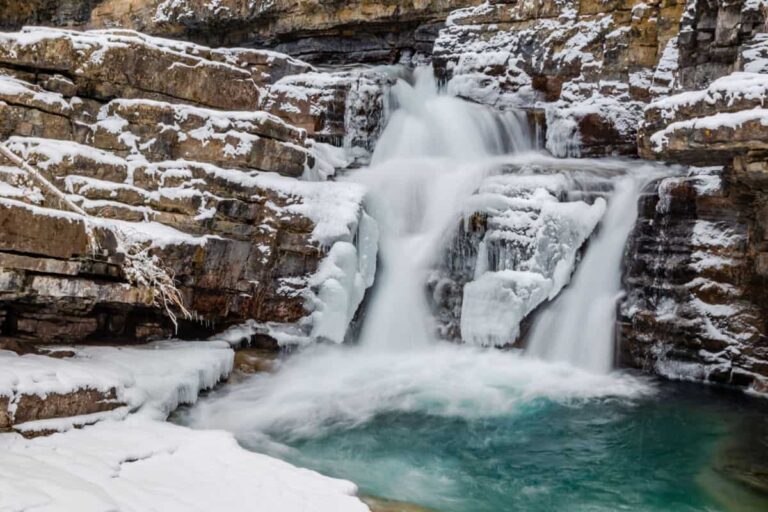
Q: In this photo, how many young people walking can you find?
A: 0